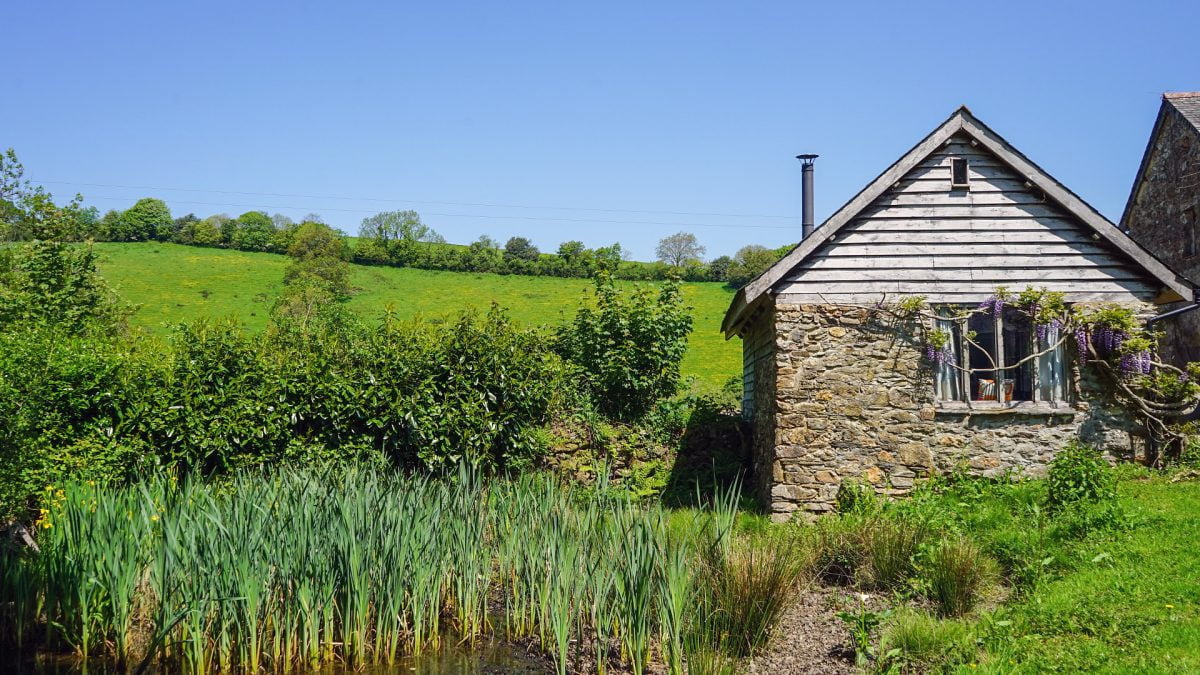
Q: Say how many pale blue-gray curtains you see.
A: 2